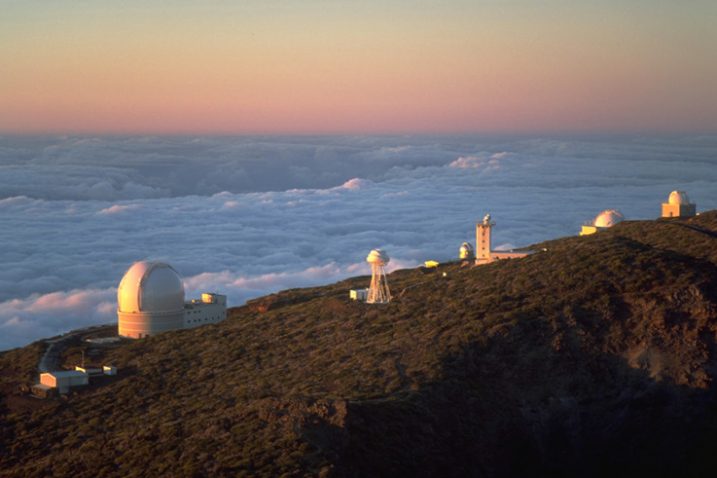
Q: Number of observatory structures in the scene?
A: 6